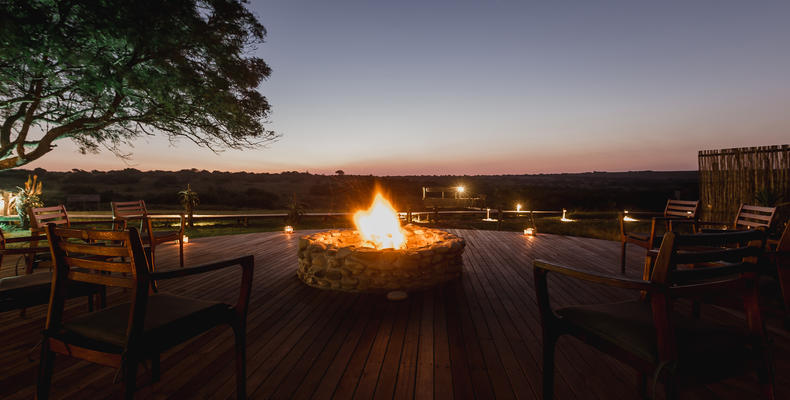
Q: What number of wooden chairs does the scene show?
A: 8